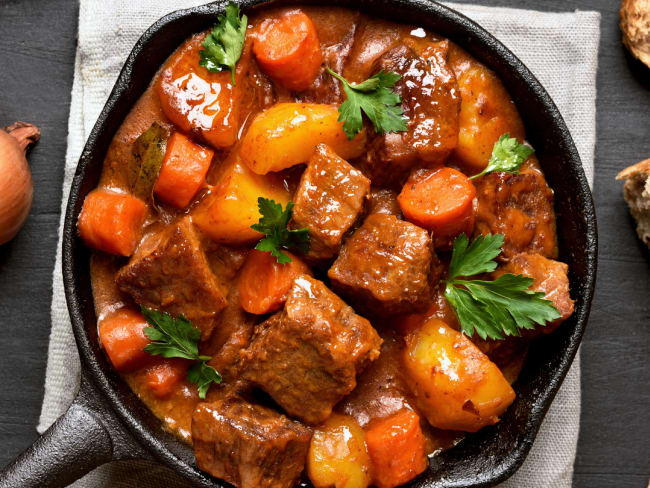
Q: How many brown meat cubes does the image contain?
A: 8